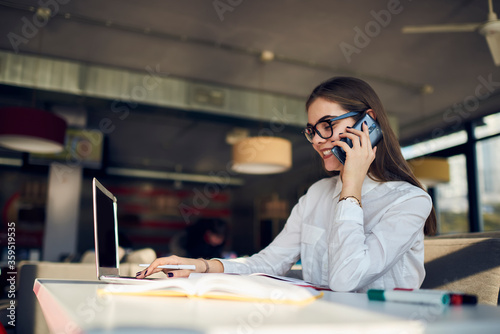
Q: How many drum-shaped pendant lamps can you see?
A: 3